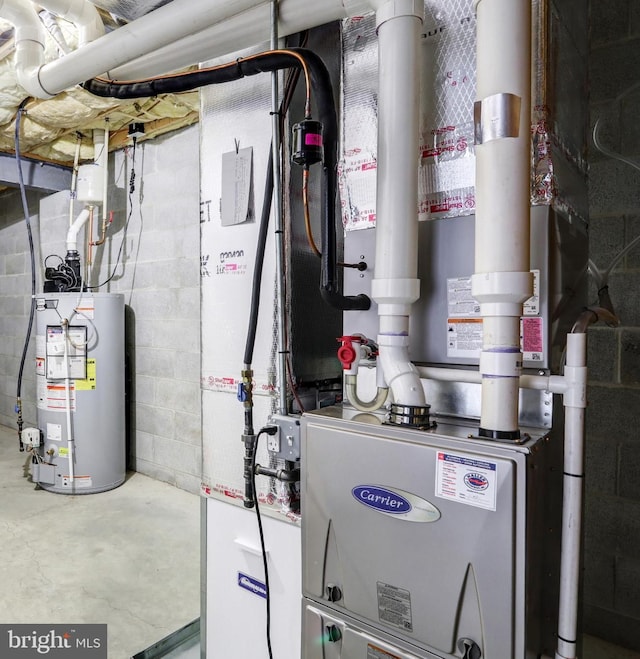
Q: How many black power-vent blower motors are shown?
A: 1